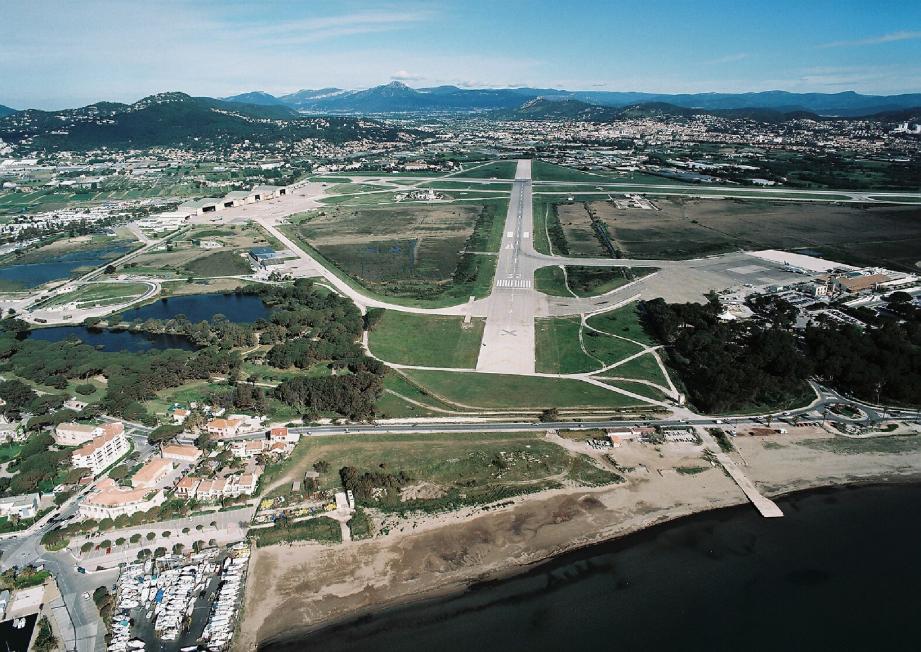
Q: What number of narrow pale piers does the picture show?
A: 1